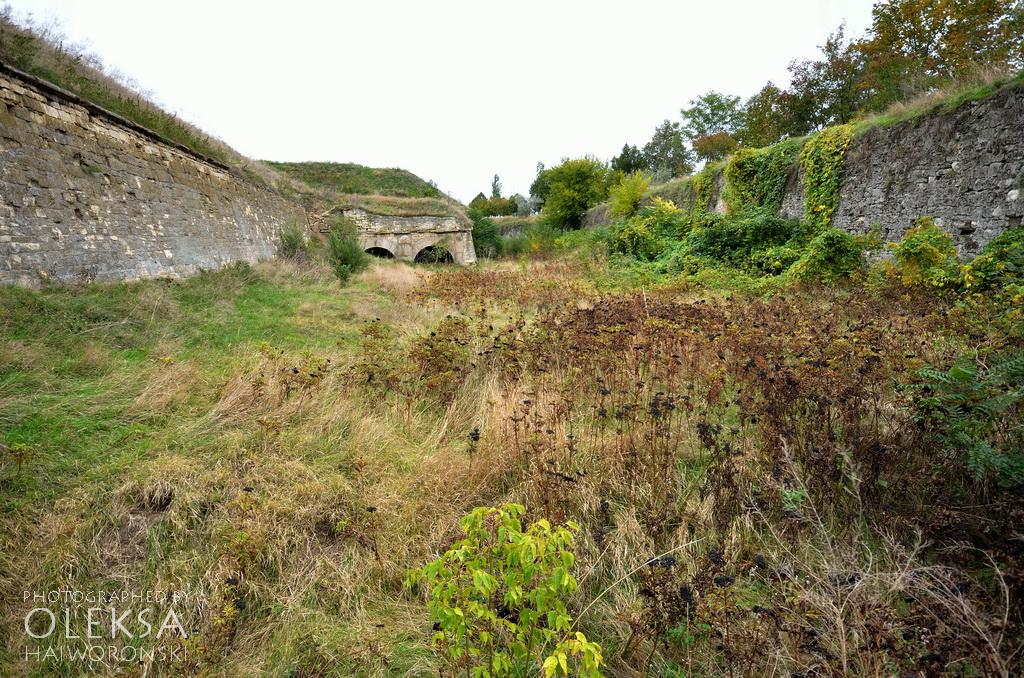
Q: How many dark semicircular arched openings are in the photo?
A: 2